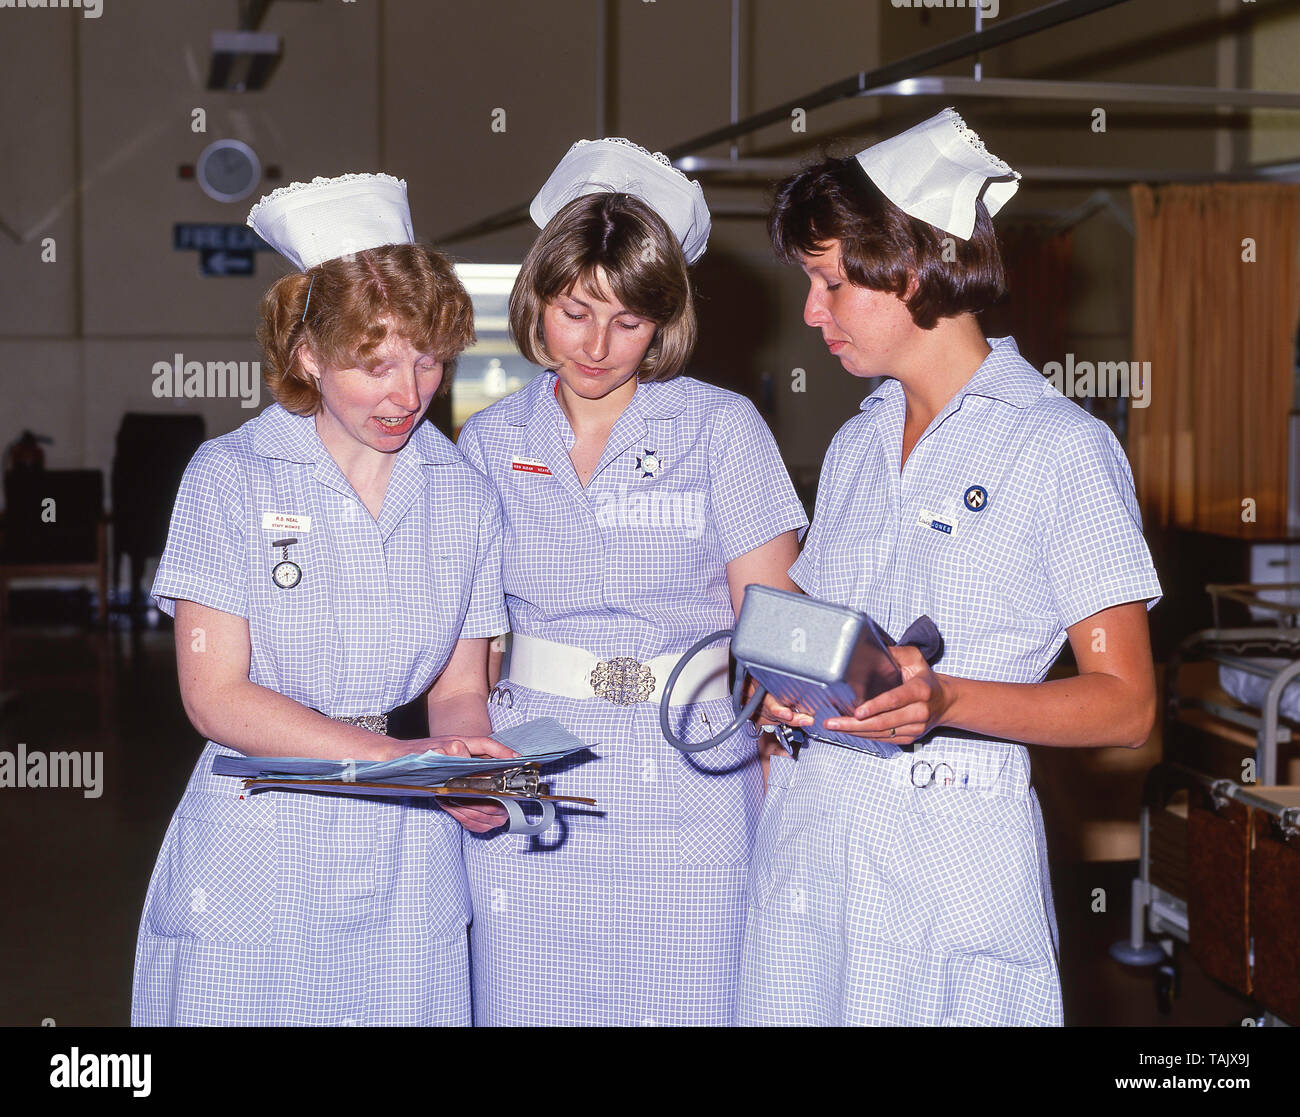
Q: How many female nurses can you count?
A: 3